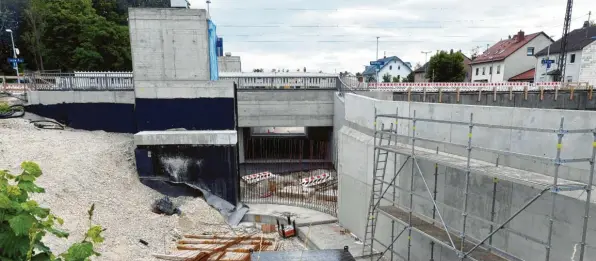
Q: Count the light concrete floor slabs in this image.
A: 2